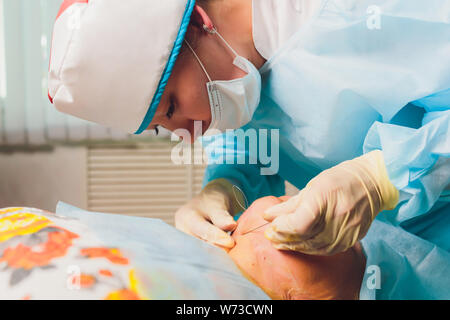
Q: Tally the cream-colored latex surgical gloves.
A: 2